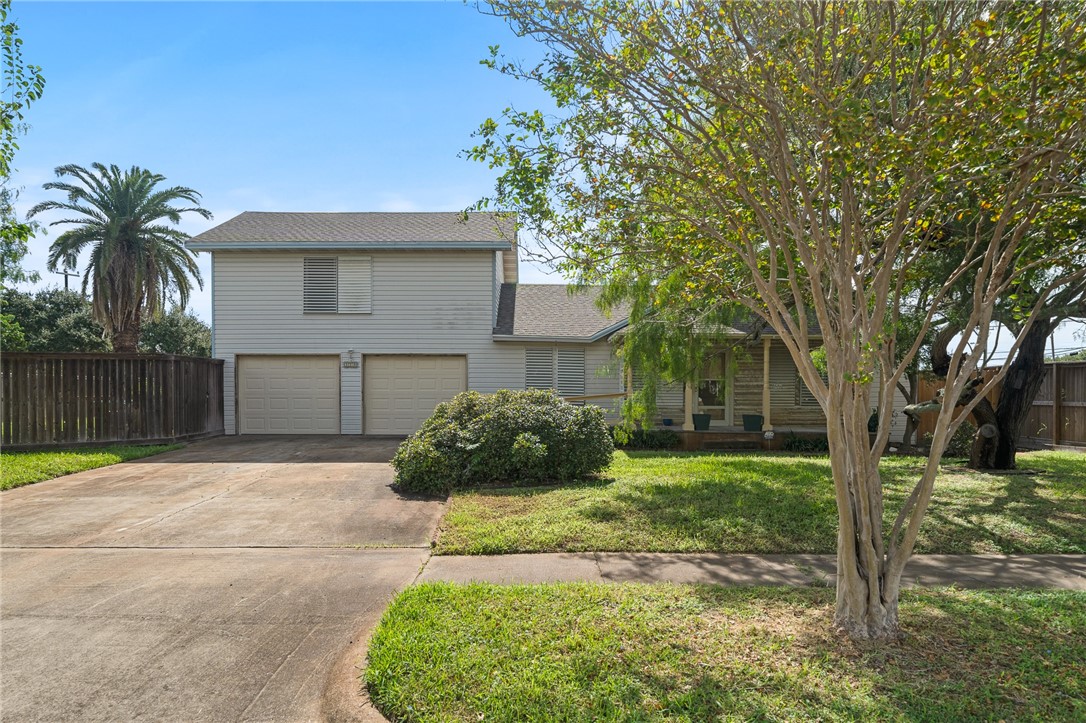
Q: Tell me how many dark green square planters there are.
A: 2